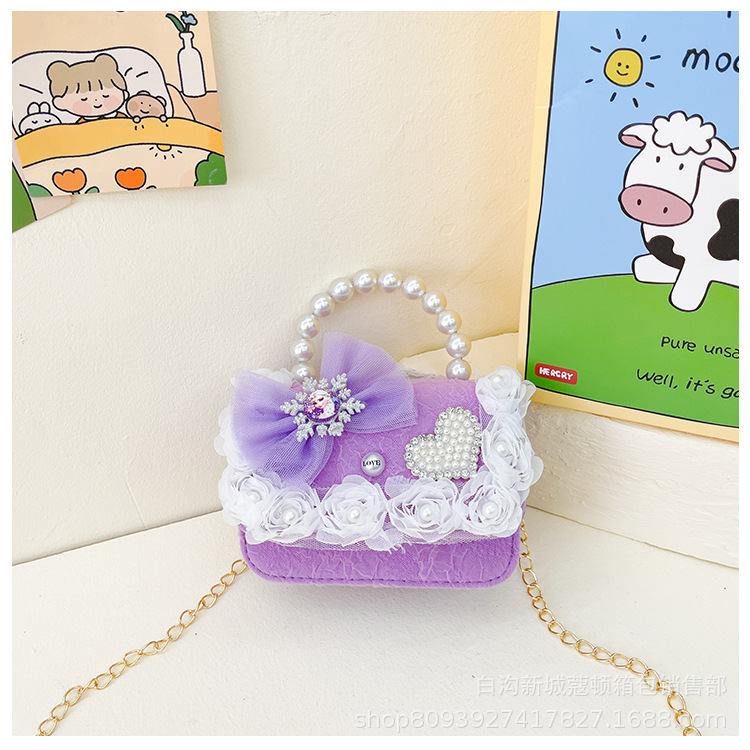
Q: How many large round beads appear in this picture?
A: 12